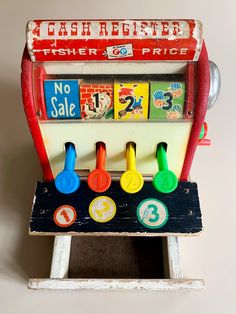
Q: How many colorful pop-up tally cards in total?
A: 4